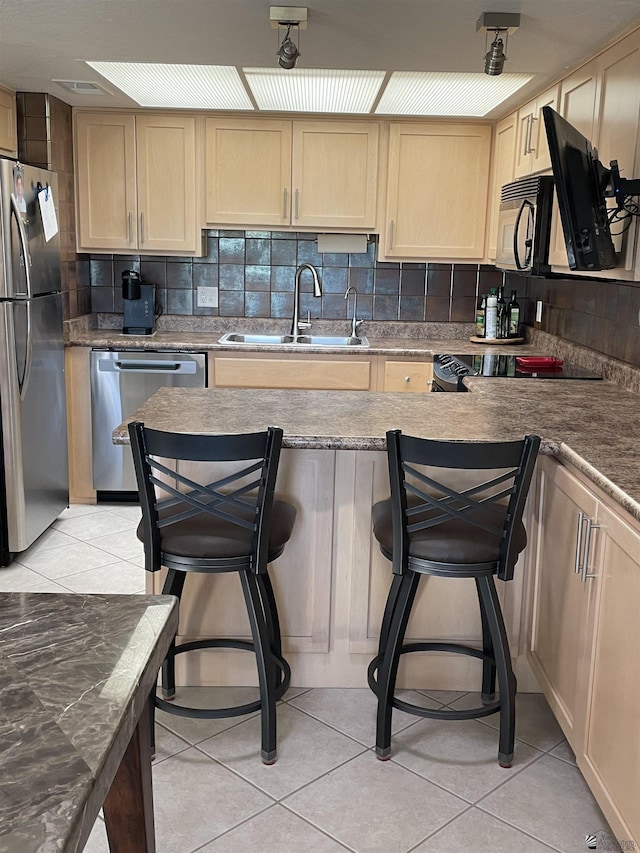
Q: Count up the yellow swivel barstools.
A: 0